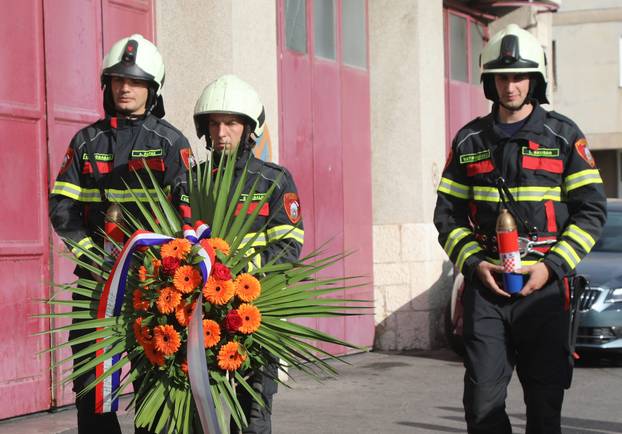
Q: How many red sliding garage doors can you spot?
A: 3